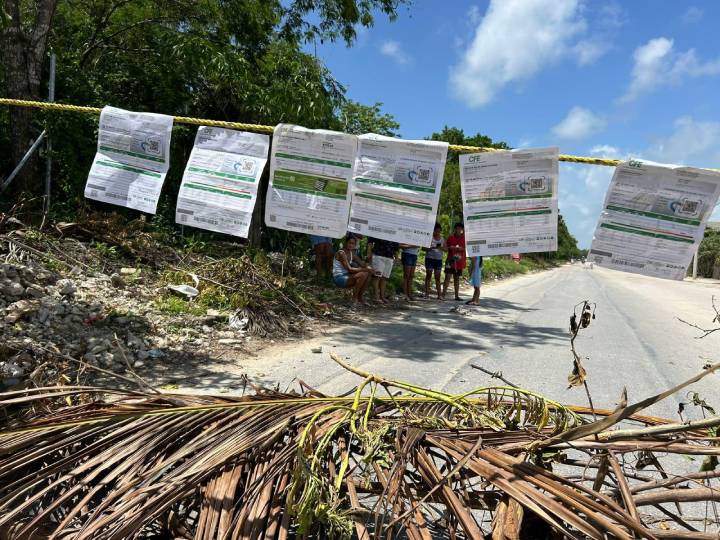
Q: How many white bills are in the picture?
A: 6